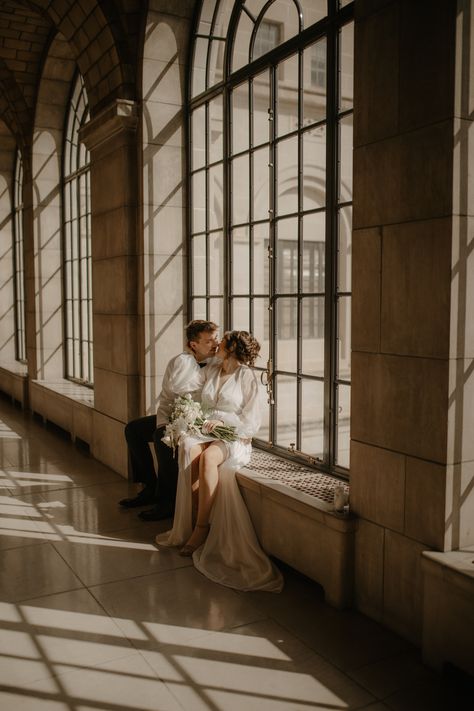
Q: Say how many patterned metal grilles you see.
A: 1